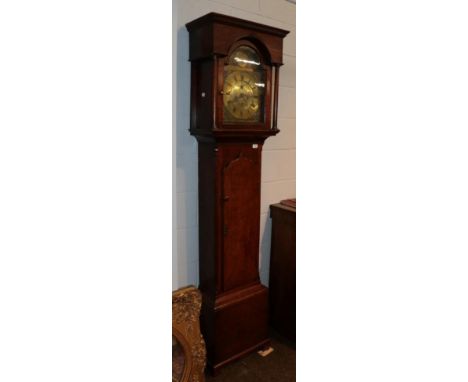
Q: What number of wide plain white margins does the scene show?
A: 2